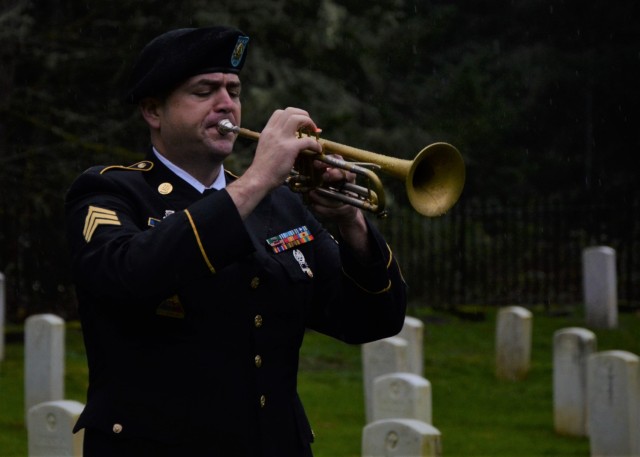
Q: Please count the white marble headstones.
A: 11